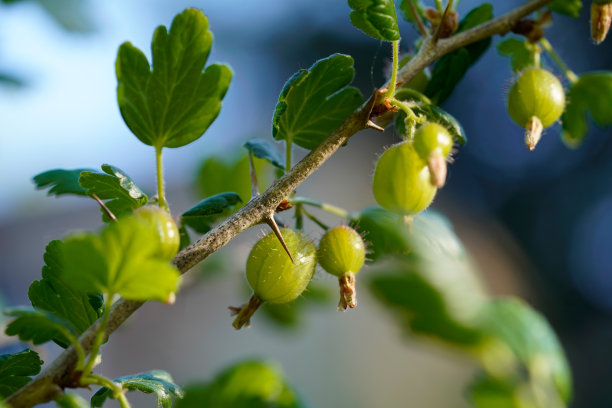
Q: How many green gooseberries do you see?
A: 6